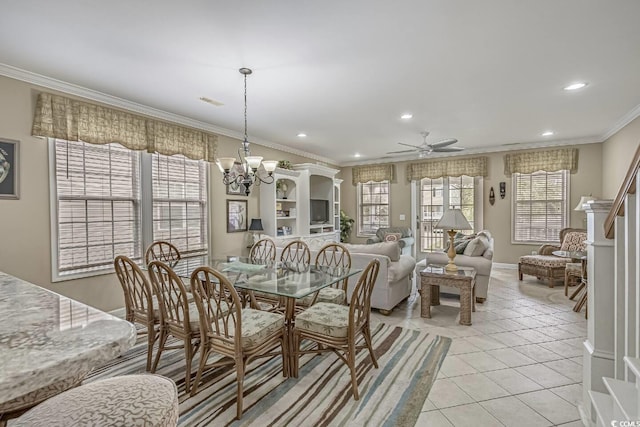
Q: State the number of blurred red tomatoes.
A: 0